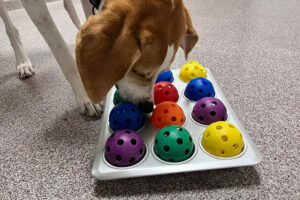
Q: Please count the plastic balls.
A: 11